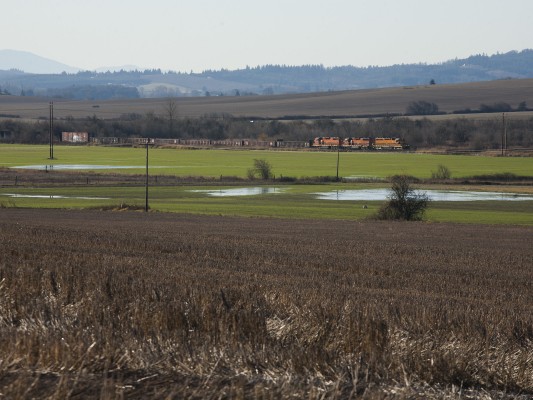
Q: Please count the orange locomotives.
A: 3